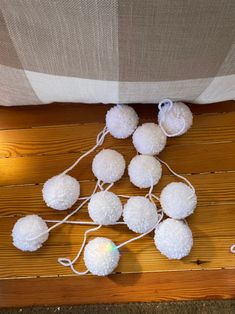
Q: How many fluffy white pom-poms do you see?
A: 12